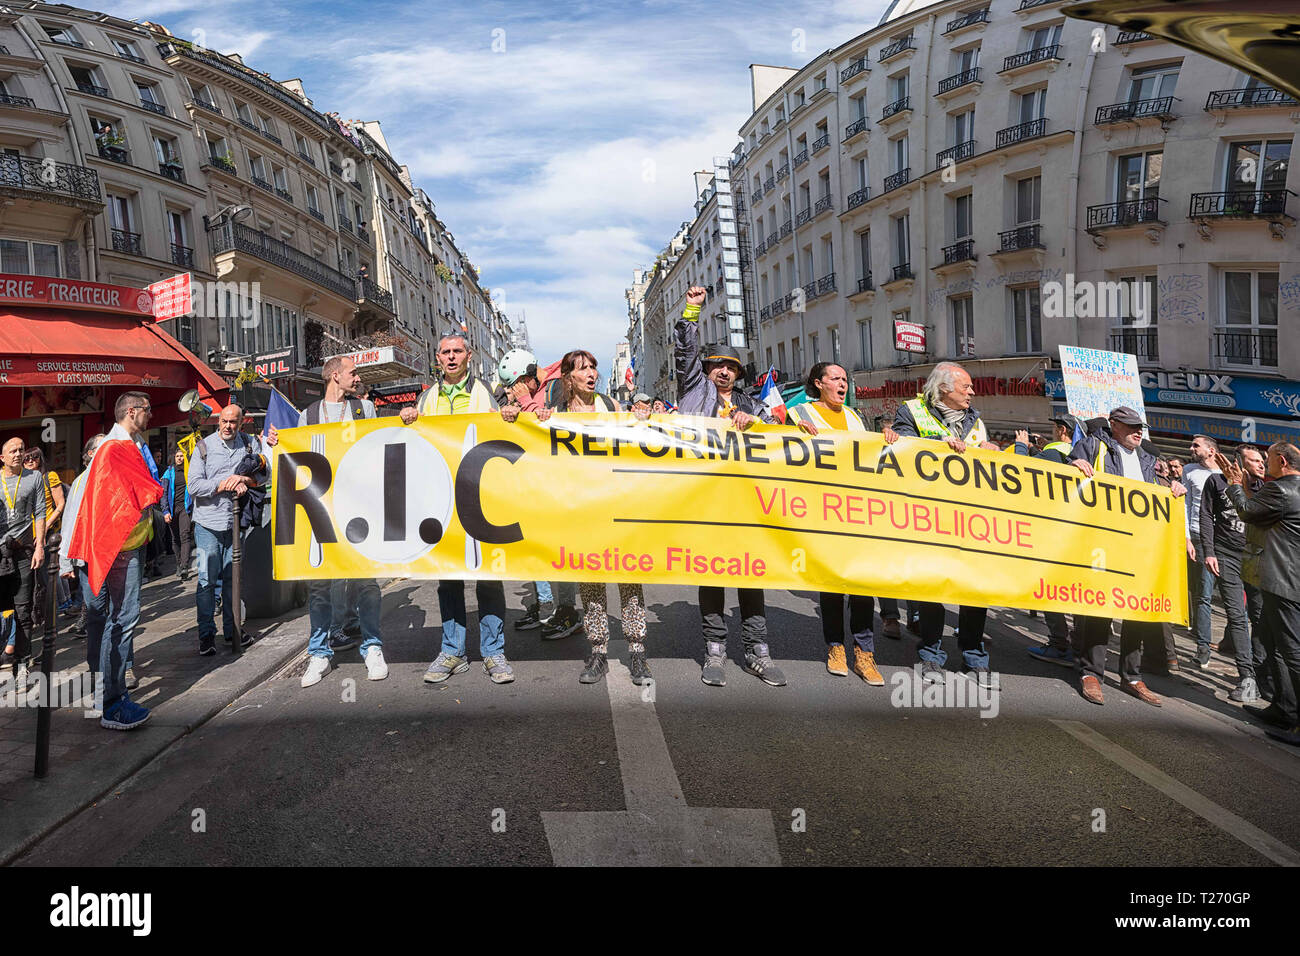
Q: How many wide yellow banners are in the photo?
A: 1